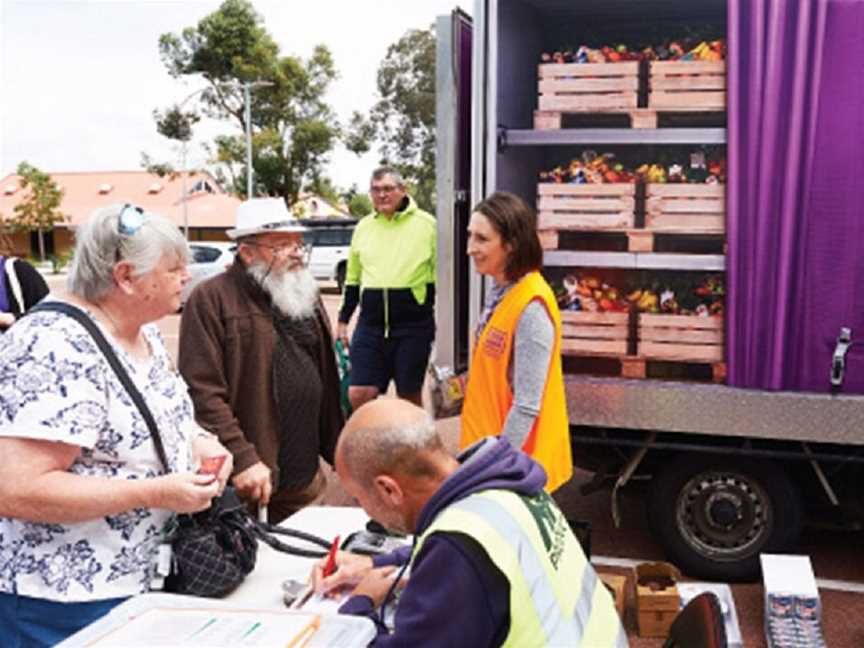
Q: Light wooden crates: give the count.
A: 6